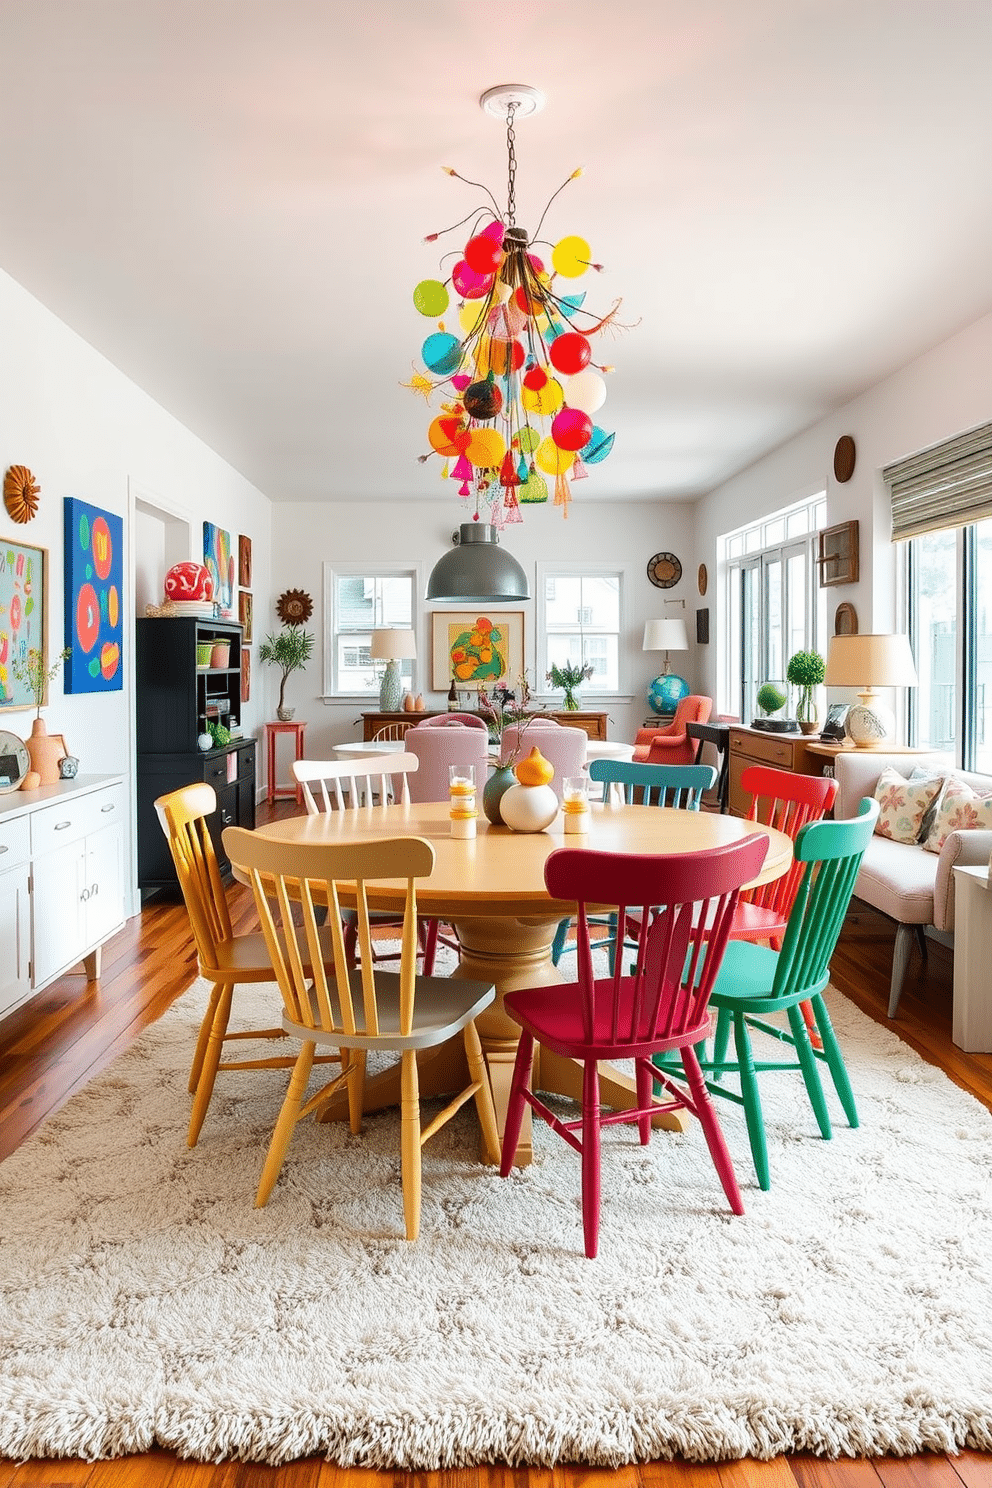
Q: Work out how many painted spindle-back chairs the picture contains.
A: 7